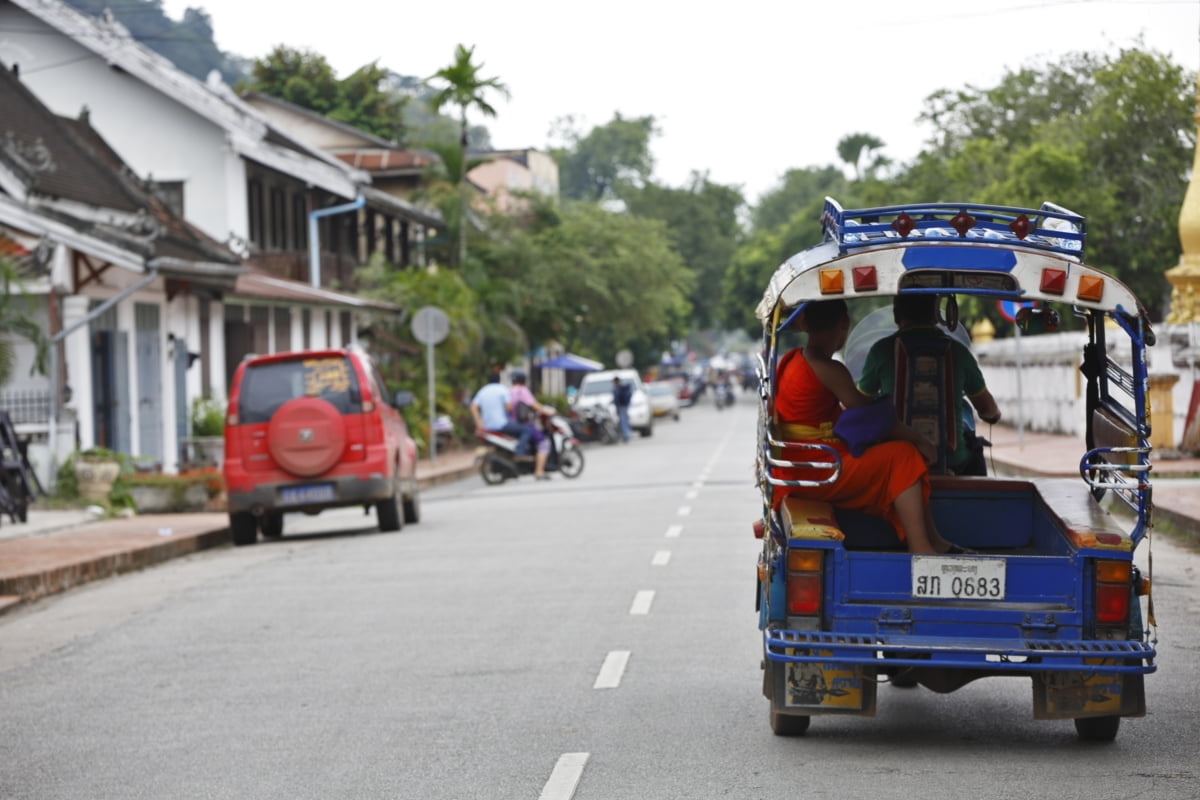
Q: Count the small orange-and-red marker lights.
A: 4